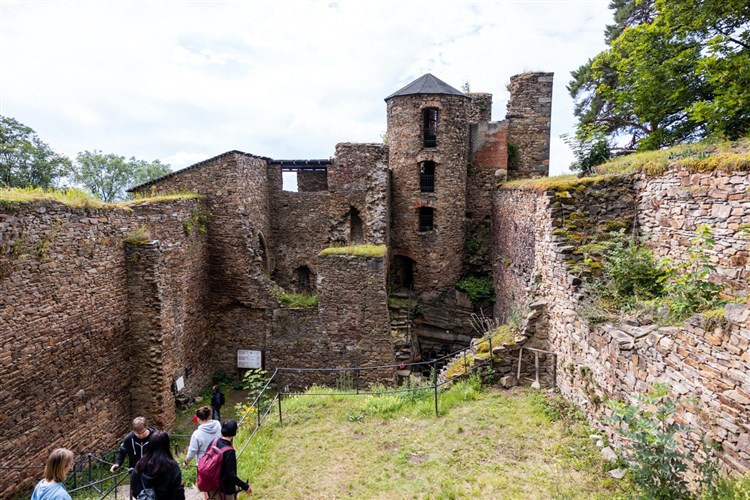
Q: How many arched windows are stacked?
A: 3